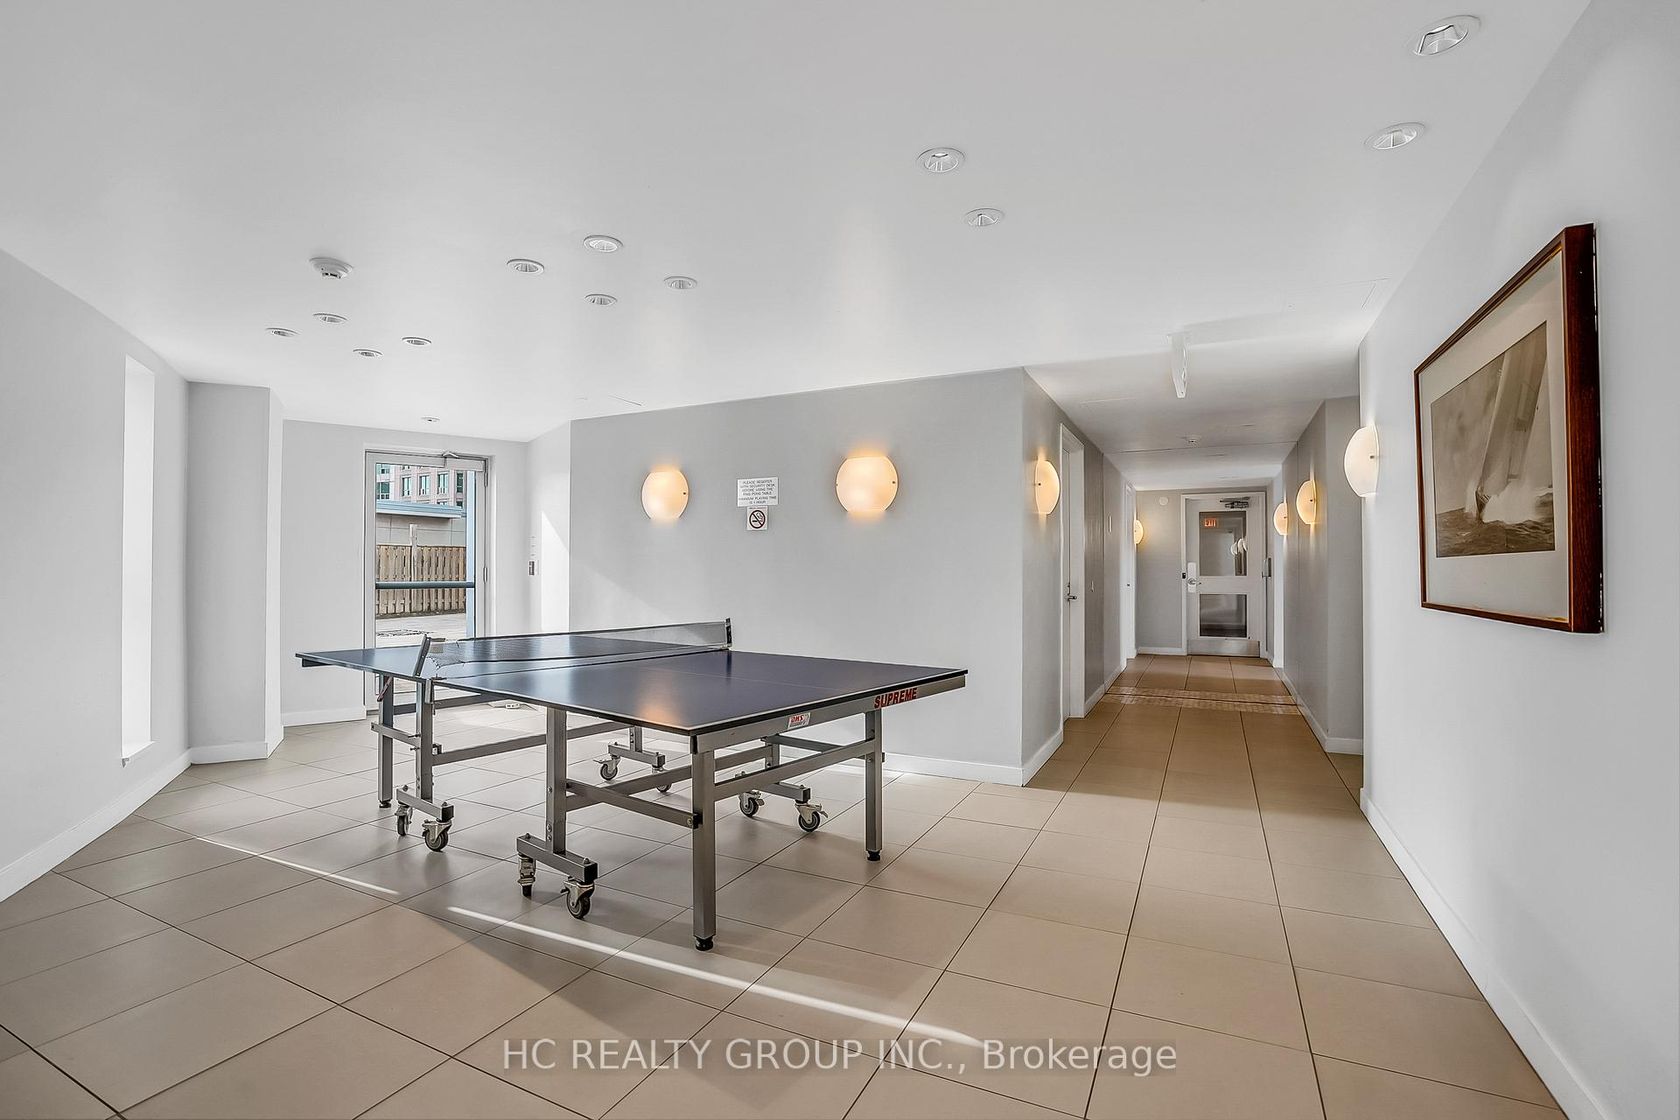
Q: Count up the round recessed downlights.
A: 12